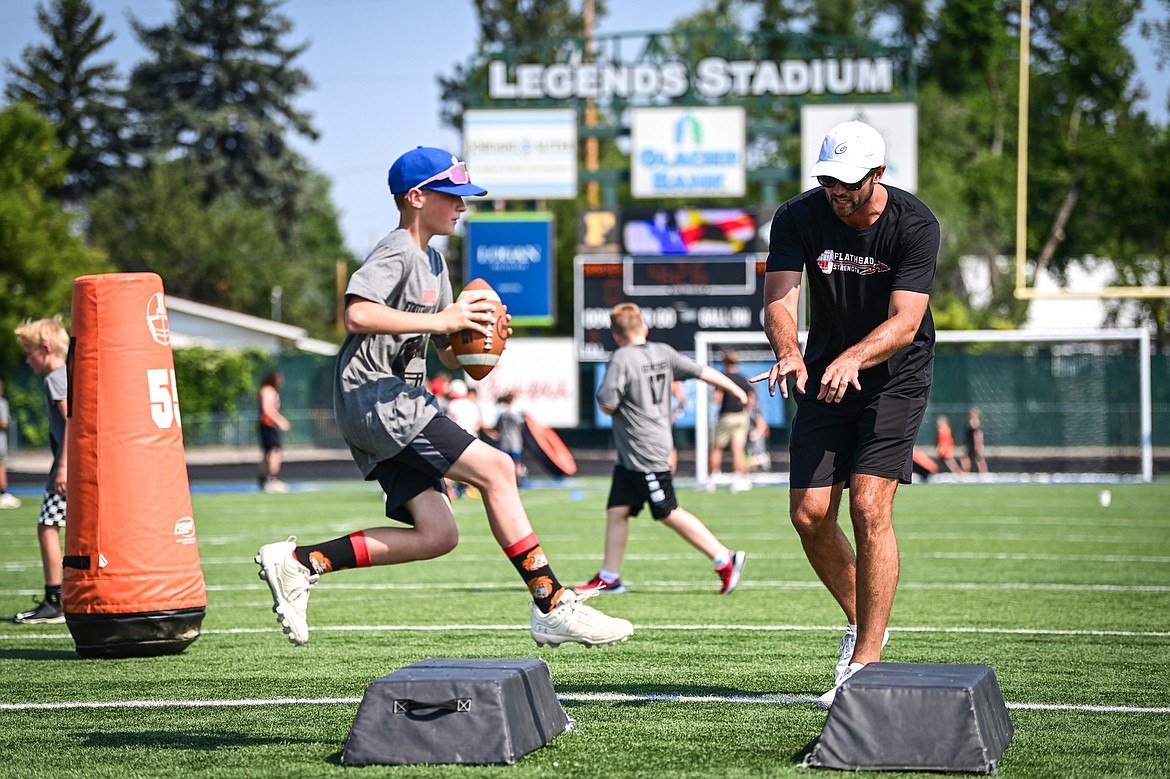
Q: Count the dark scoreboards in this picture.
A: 1